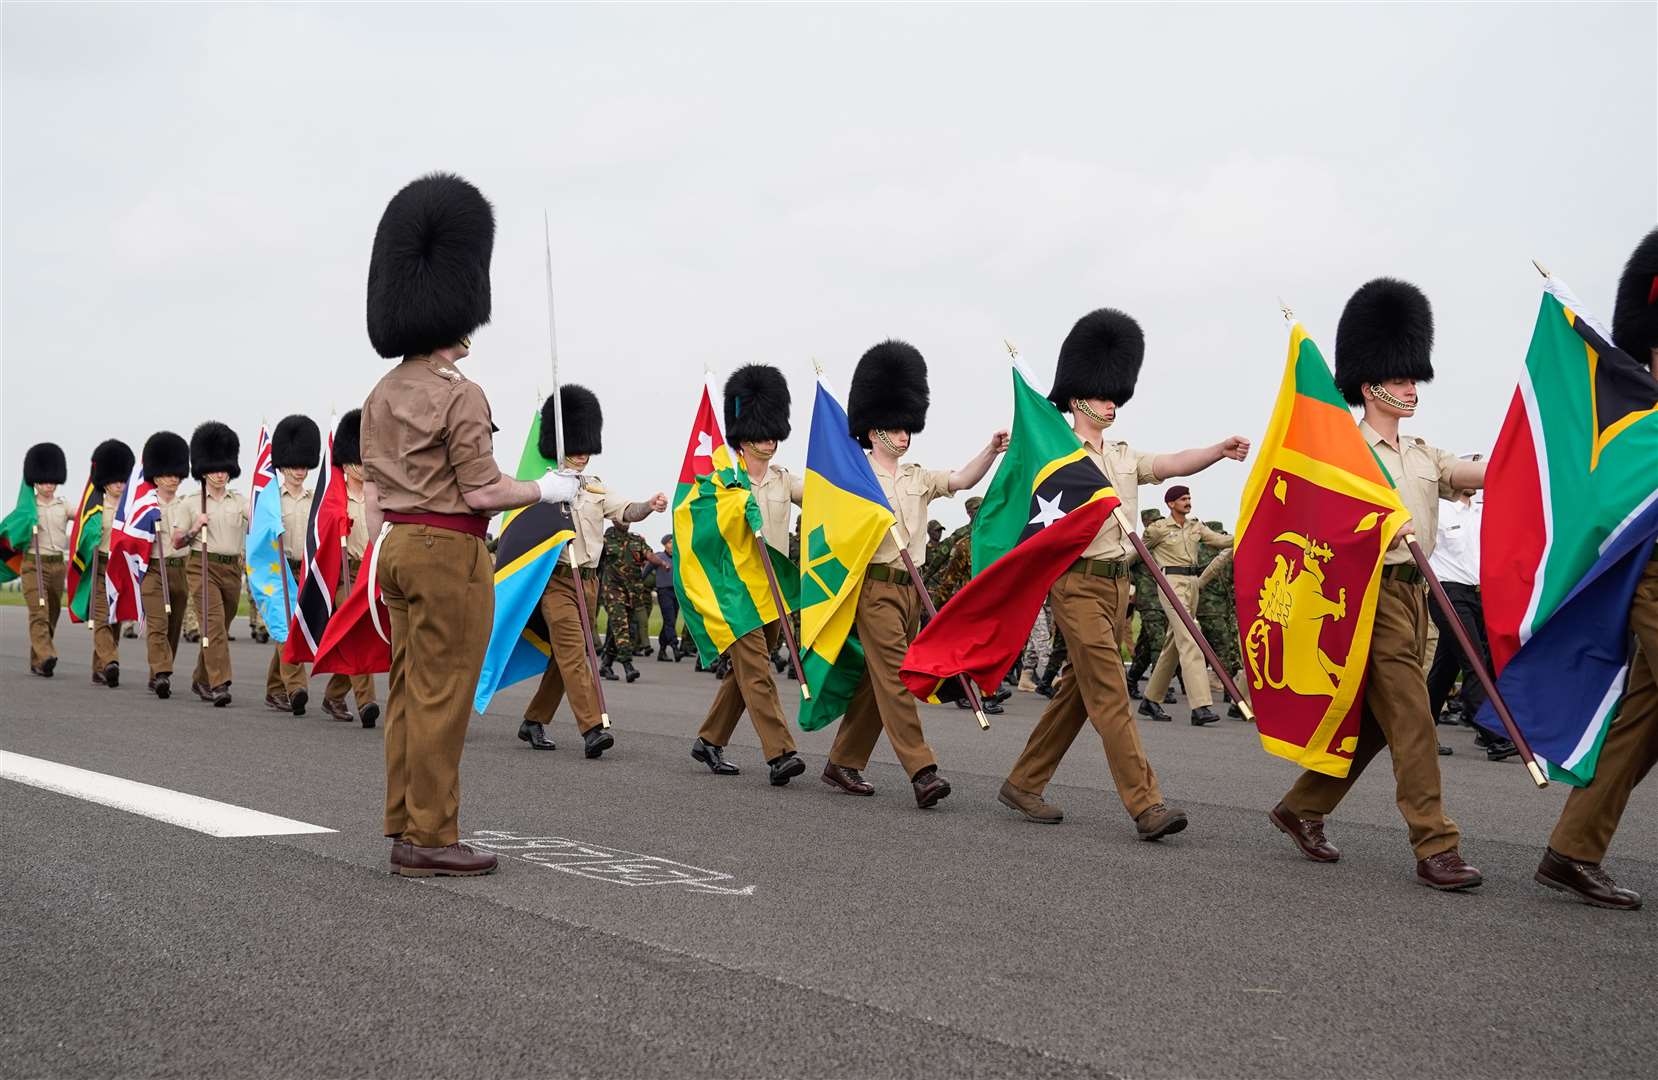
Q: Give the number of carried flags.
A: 12